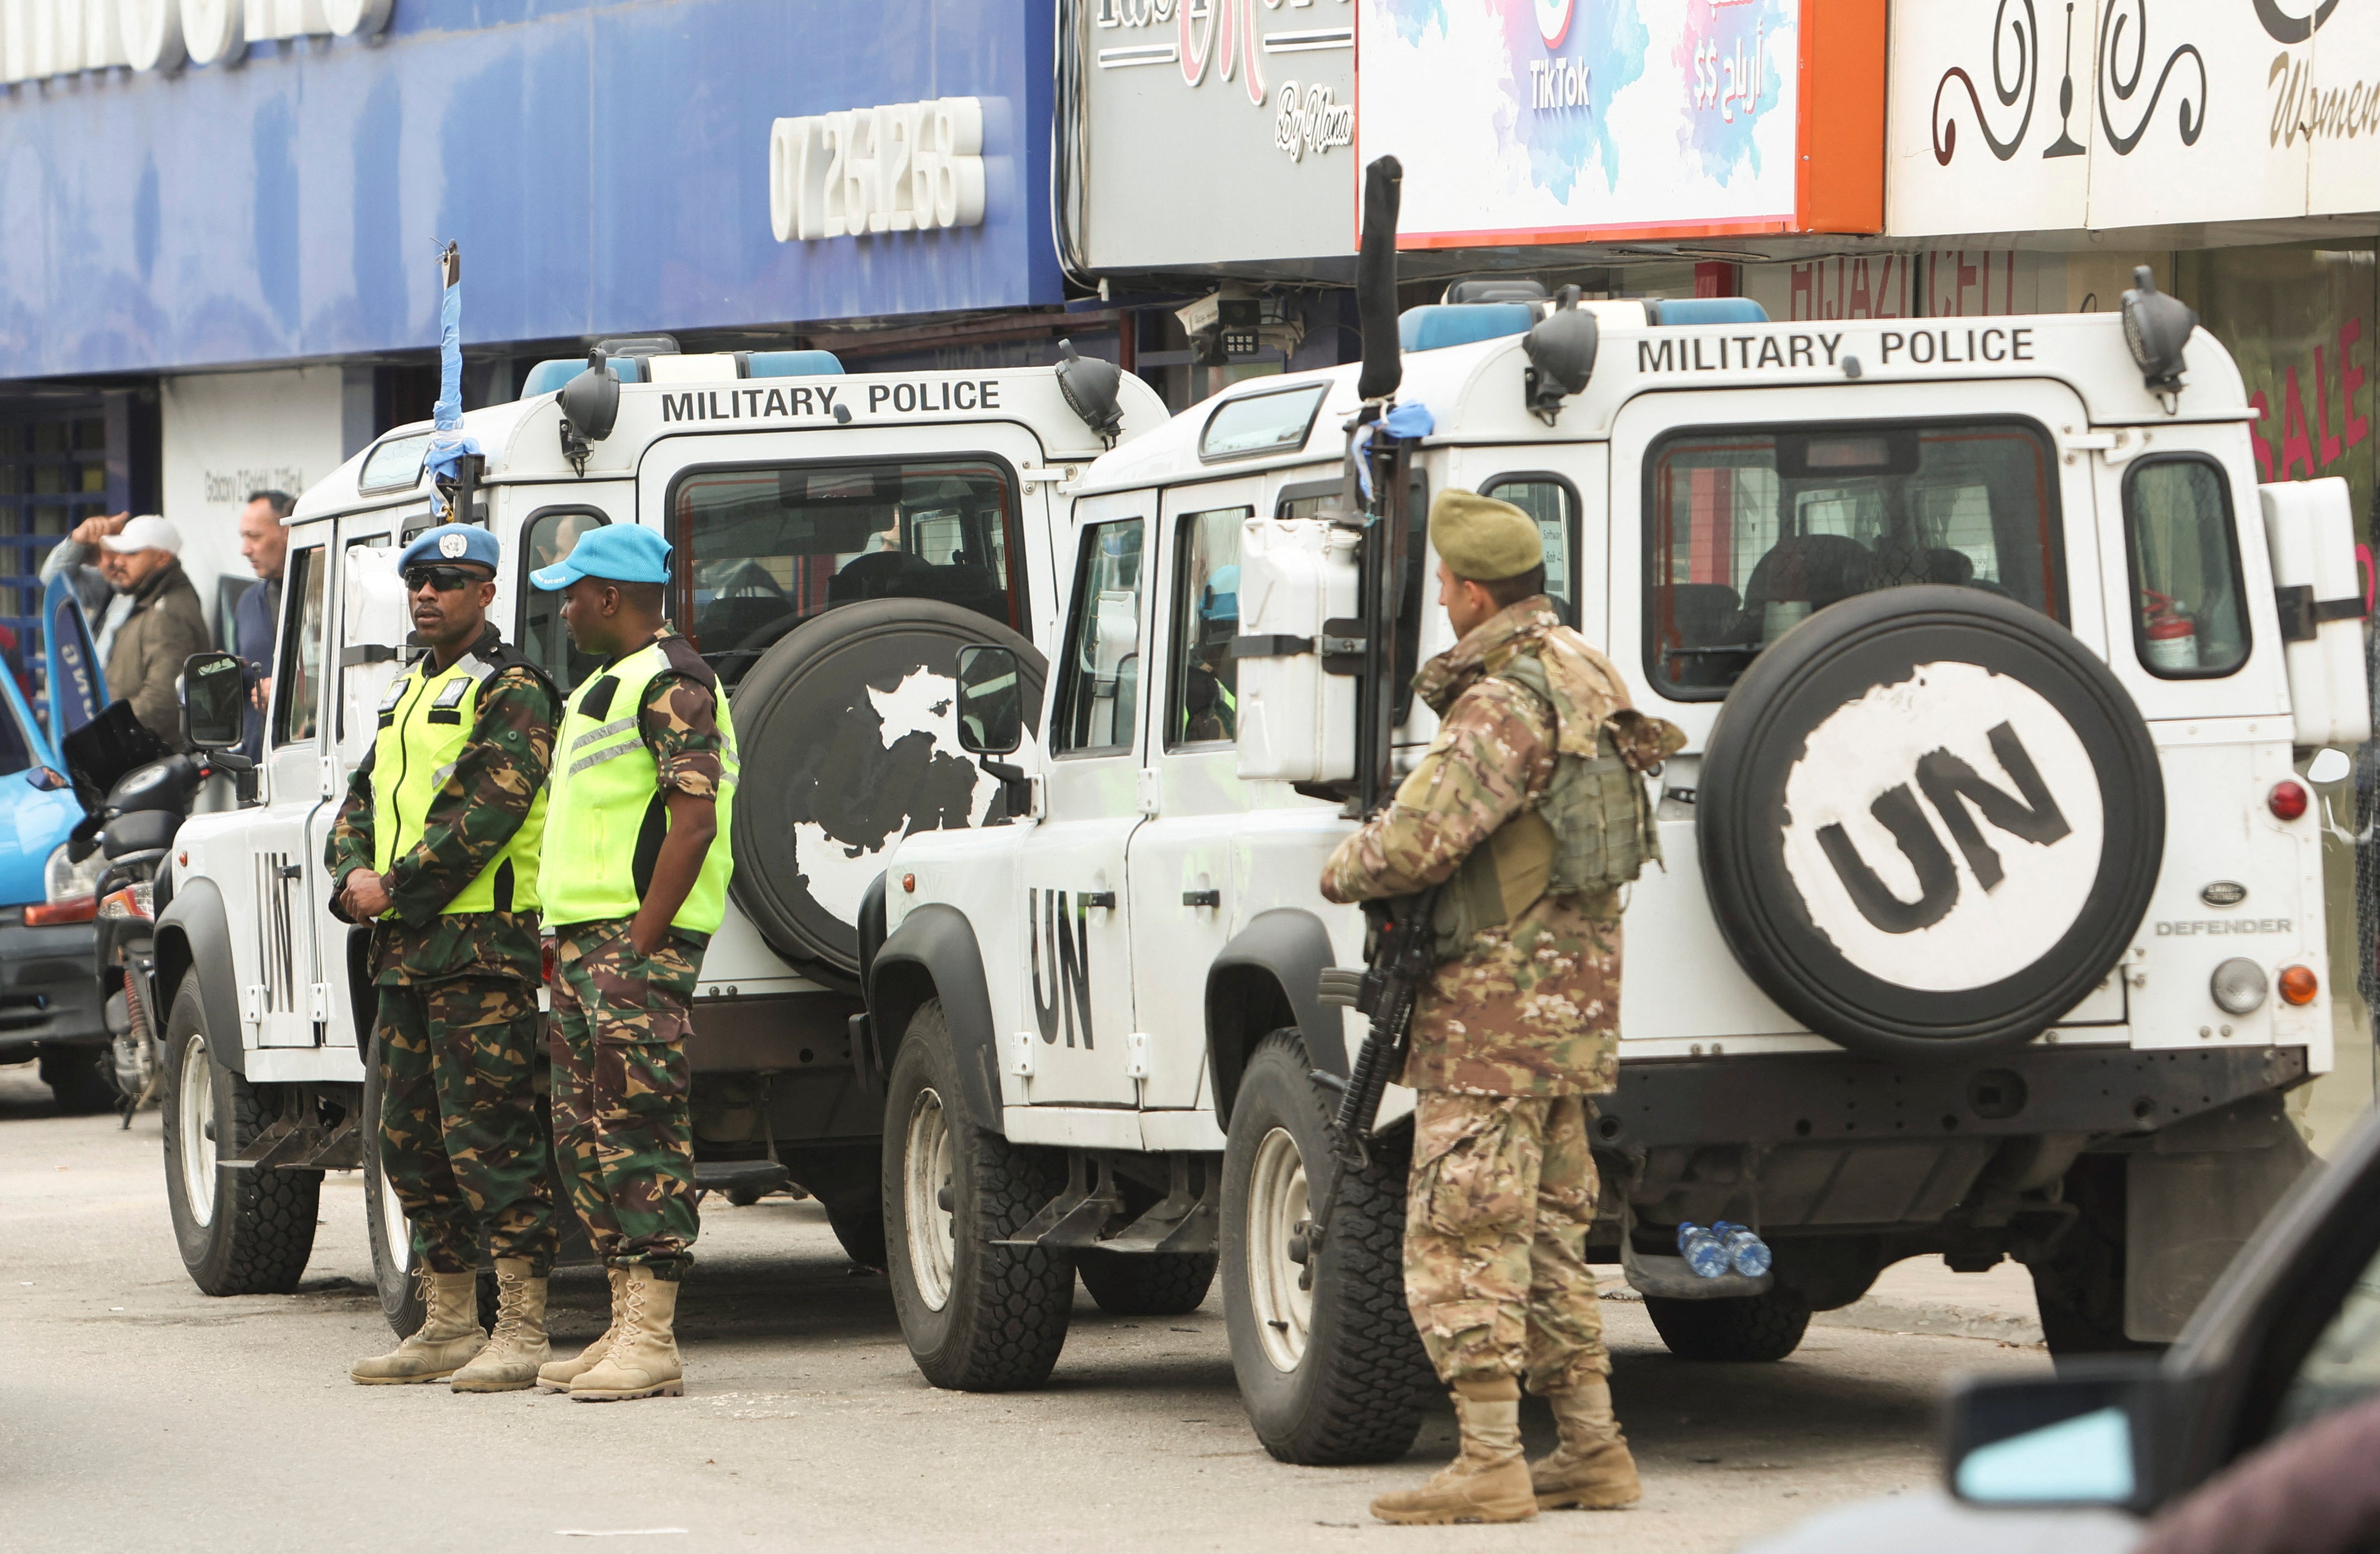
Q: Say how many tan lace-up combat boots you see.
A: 6